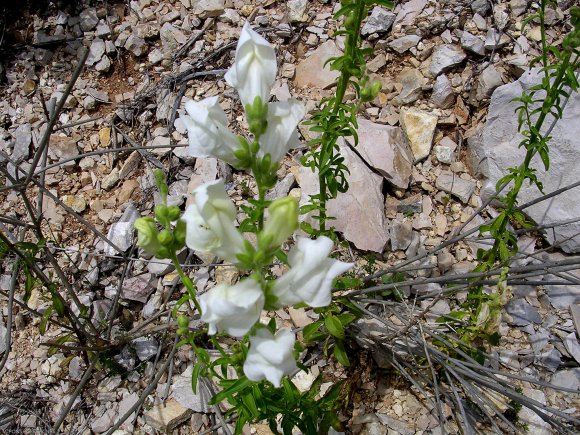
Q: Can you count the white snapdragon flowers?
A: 7